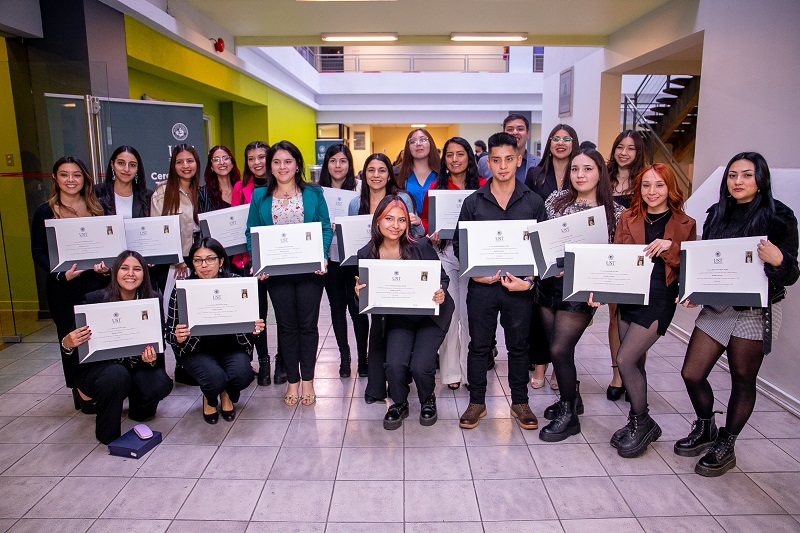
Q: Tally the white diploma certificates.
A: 14